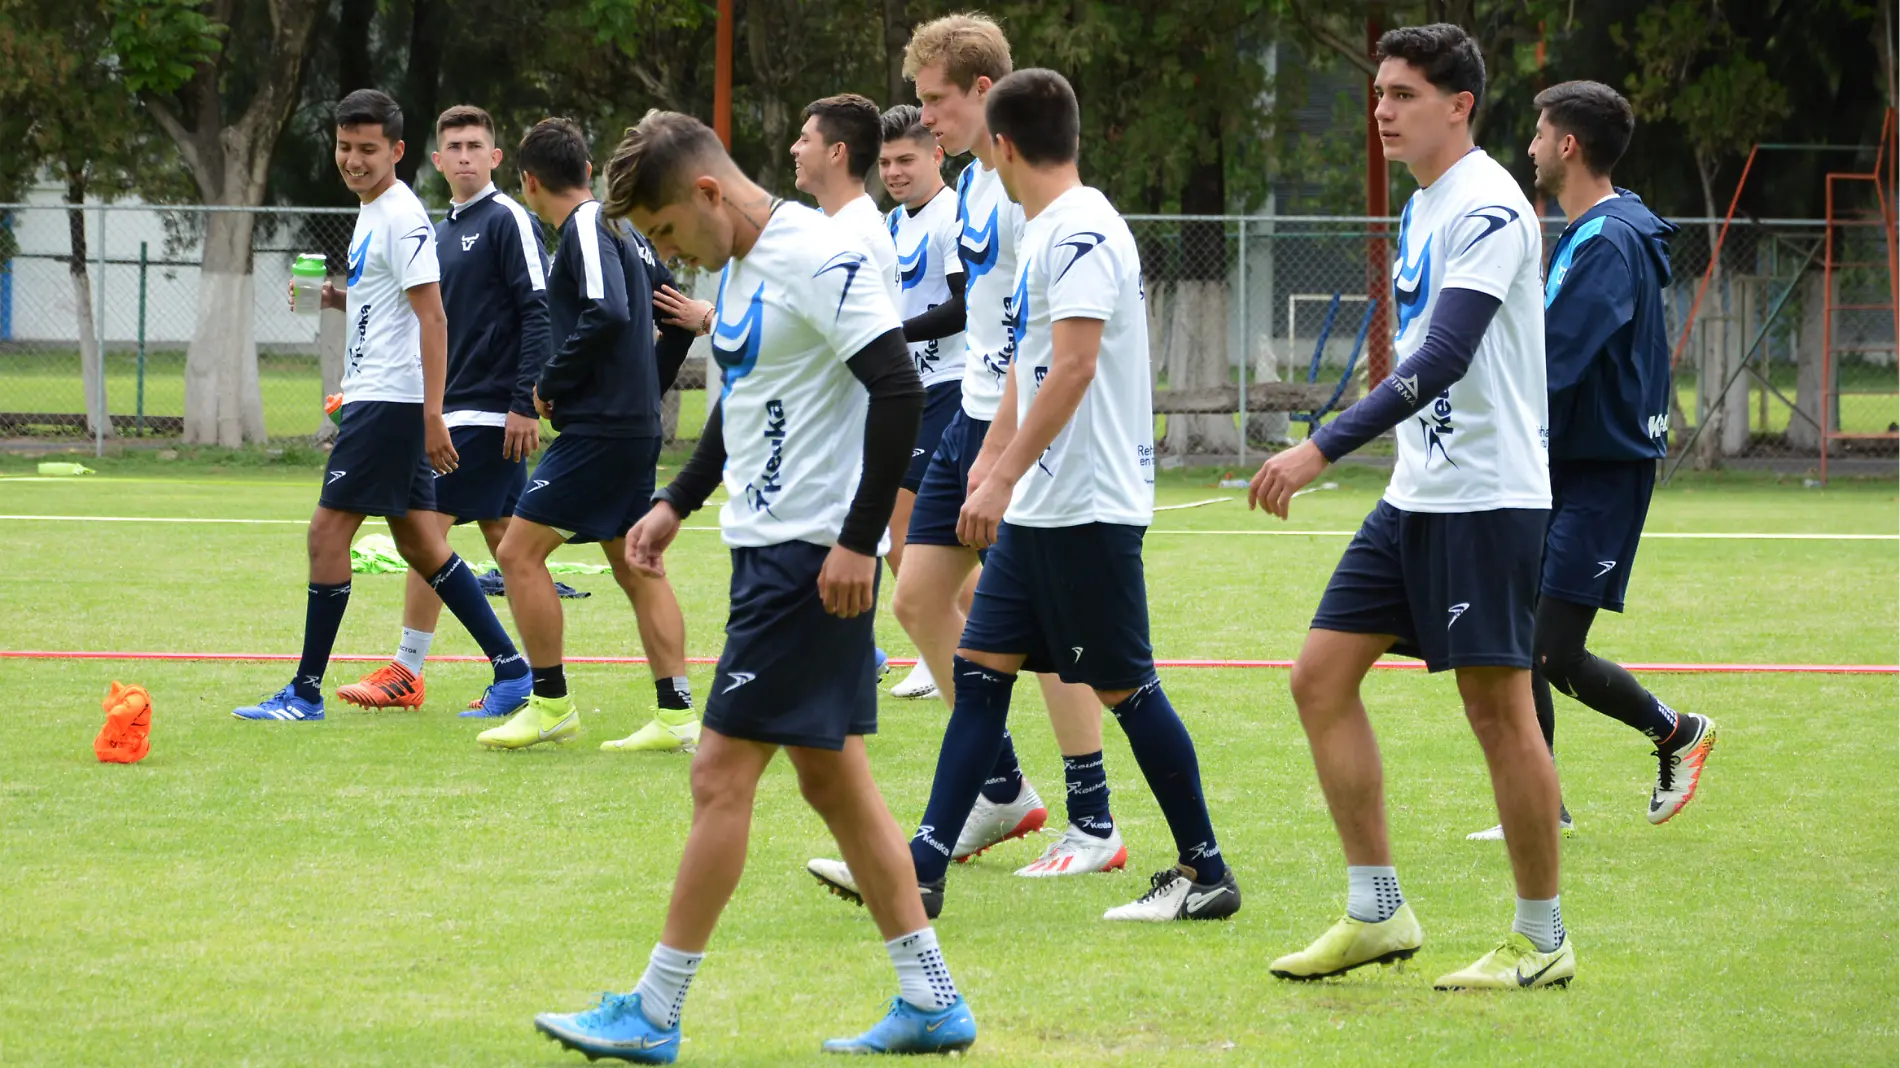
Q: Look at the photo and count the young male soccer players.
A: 10